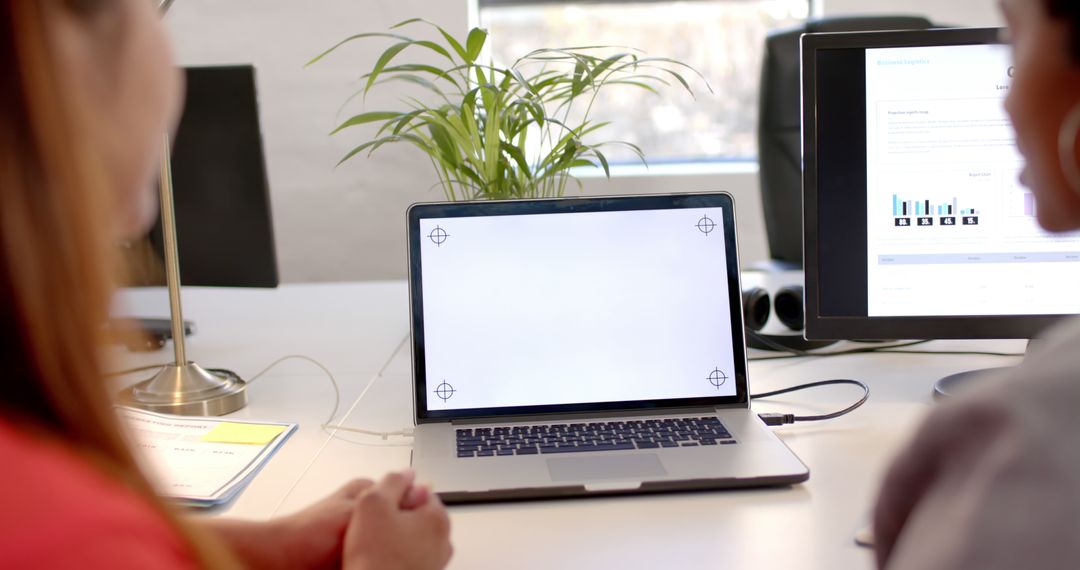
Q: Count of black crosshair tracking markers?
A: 4